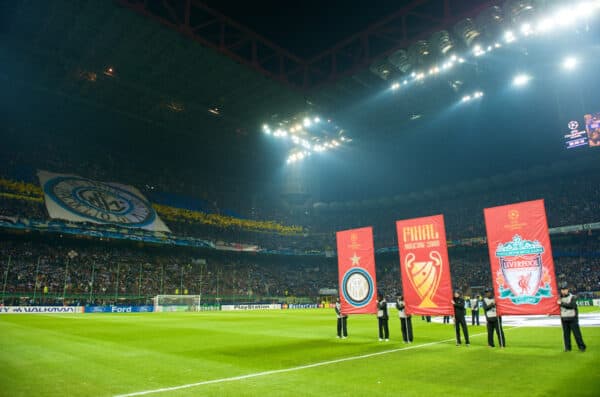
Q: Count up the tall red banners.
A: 3